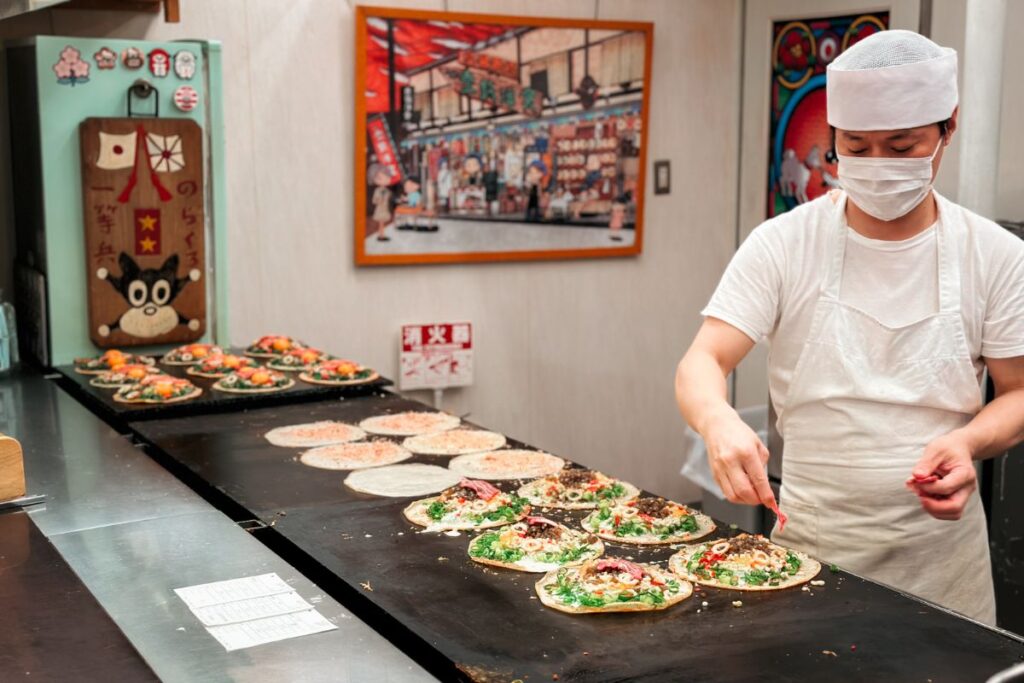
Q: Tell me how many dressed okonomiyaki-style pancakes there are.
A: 15